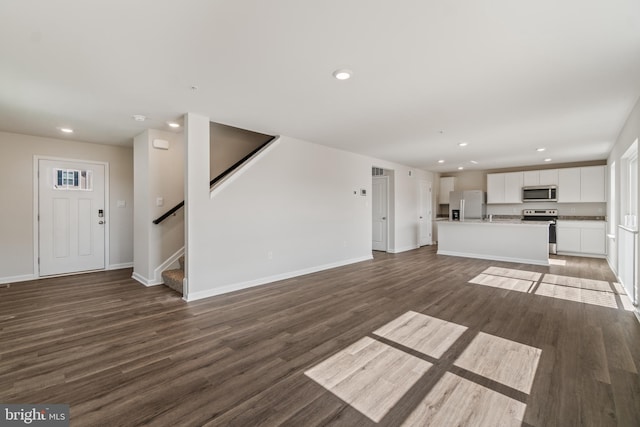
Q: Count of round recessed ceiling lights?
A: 8